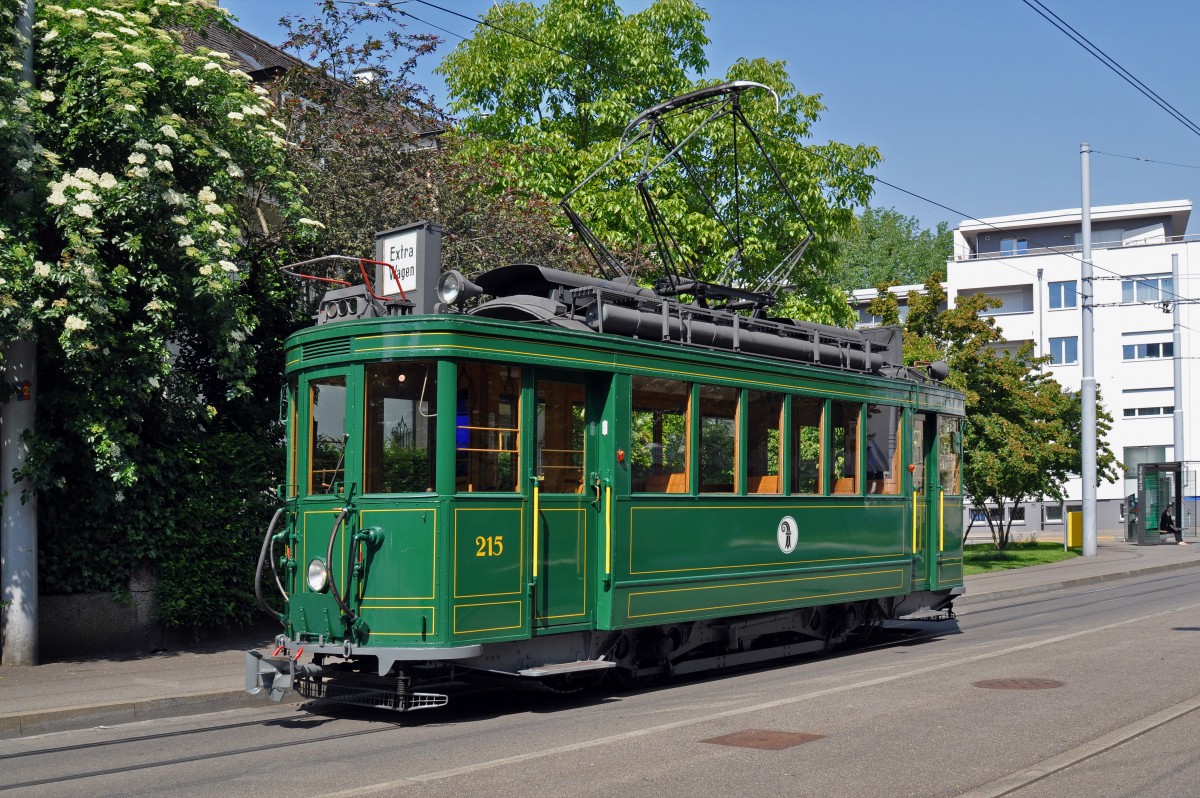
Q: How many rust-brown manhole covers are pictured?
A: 2